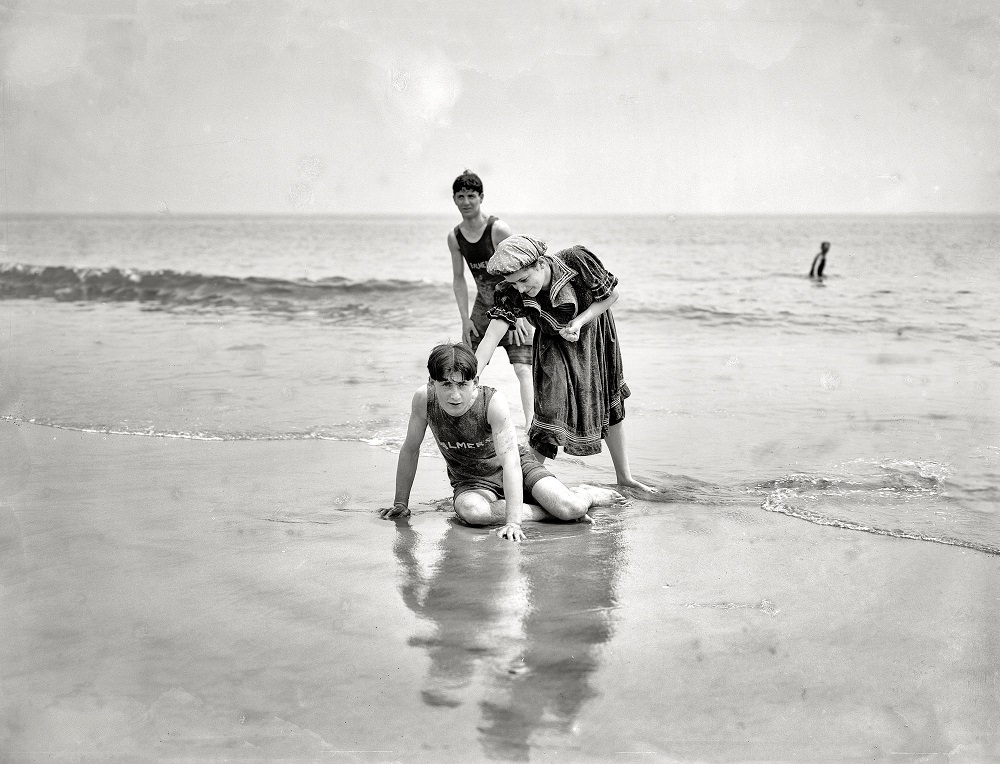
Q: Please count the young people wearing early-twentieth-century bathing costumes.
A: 3